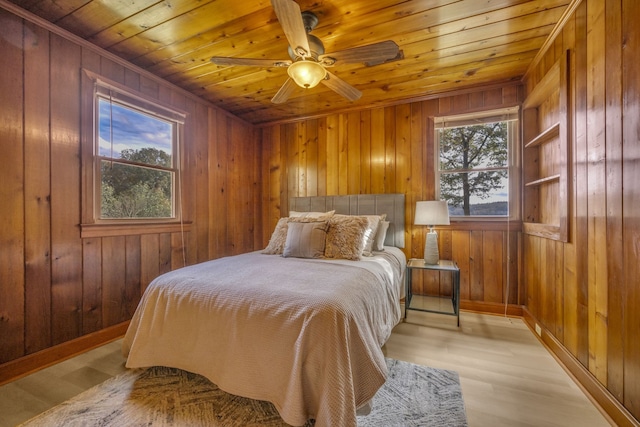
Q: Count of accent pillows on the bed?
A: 3